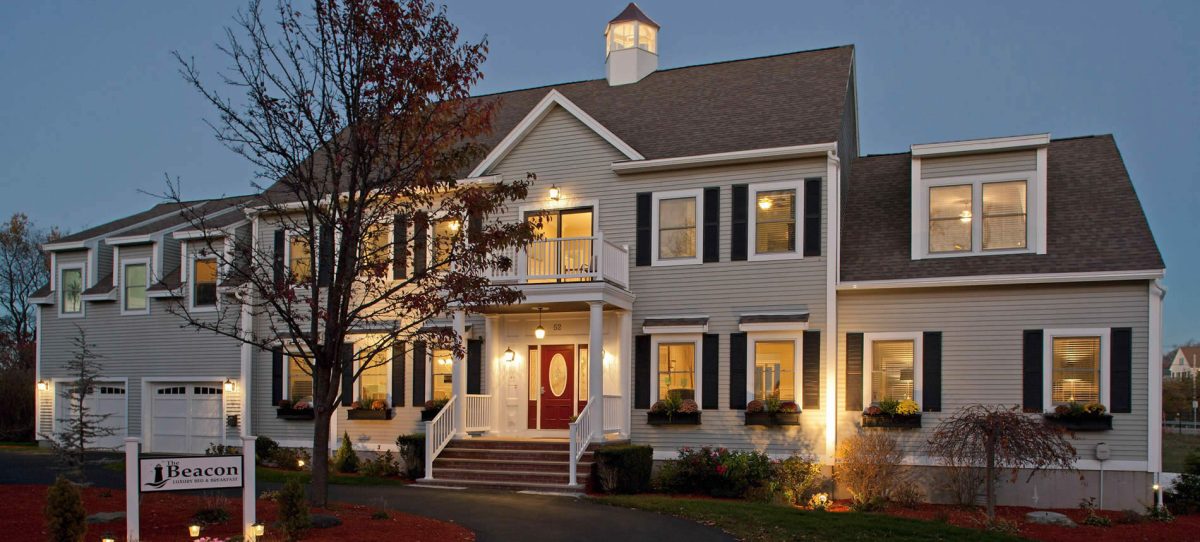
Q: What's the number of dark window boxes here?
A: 7